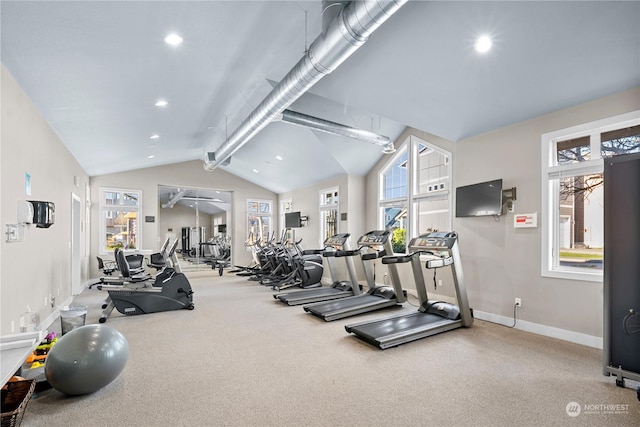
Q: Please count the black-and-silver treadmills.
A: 3